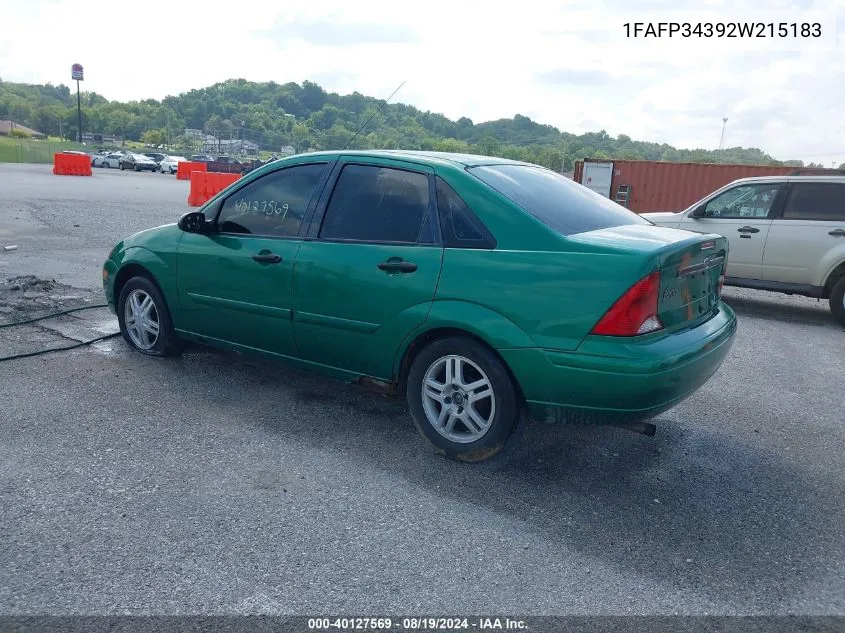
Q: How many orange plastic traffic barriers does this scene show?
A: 3